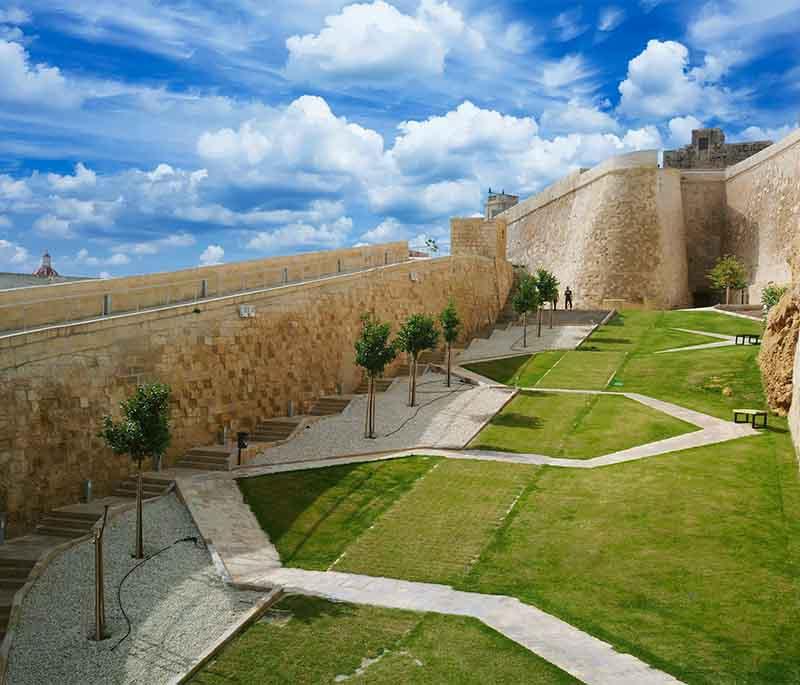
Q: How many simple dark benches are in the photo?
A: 2